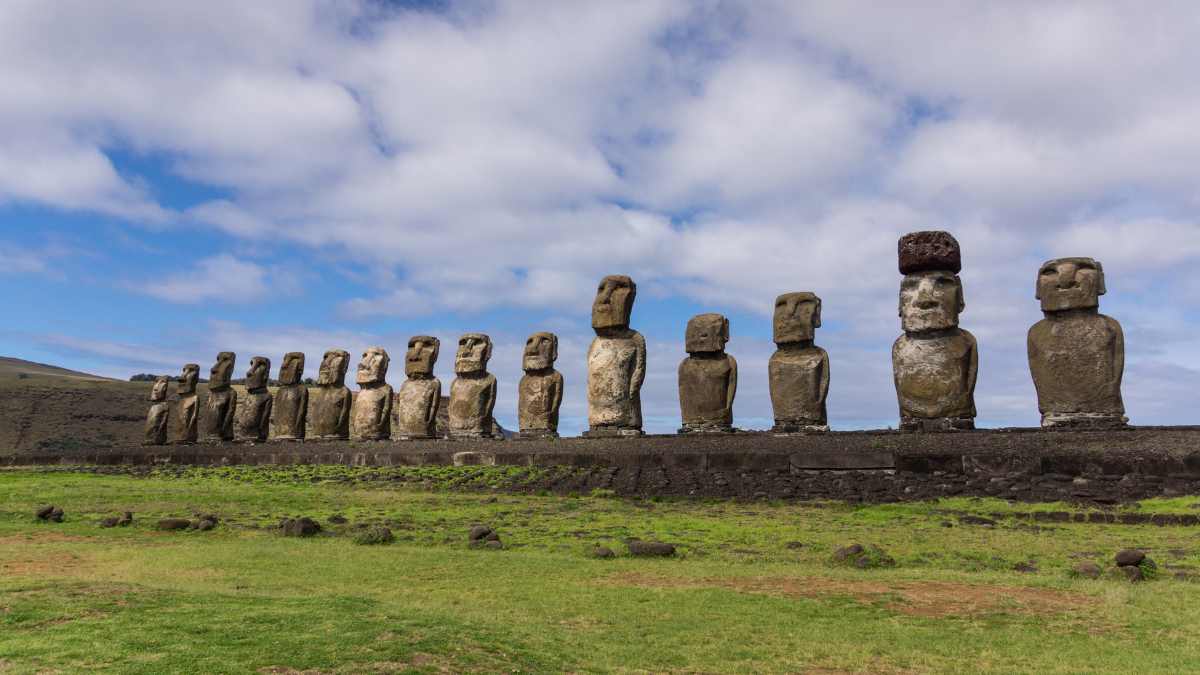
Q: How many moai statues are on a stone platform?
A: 15